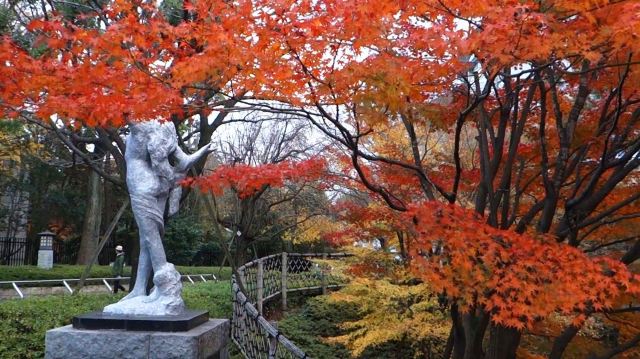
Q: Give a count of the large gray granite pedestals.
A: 1